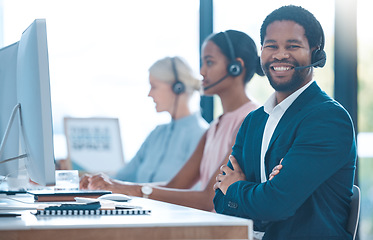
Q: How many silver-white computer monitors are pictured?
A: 2